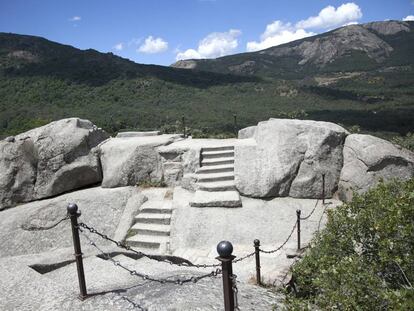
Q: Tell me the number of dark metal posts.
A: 7